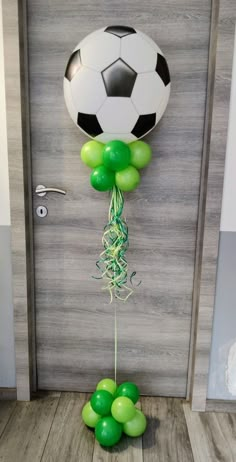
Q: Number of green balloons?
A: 12